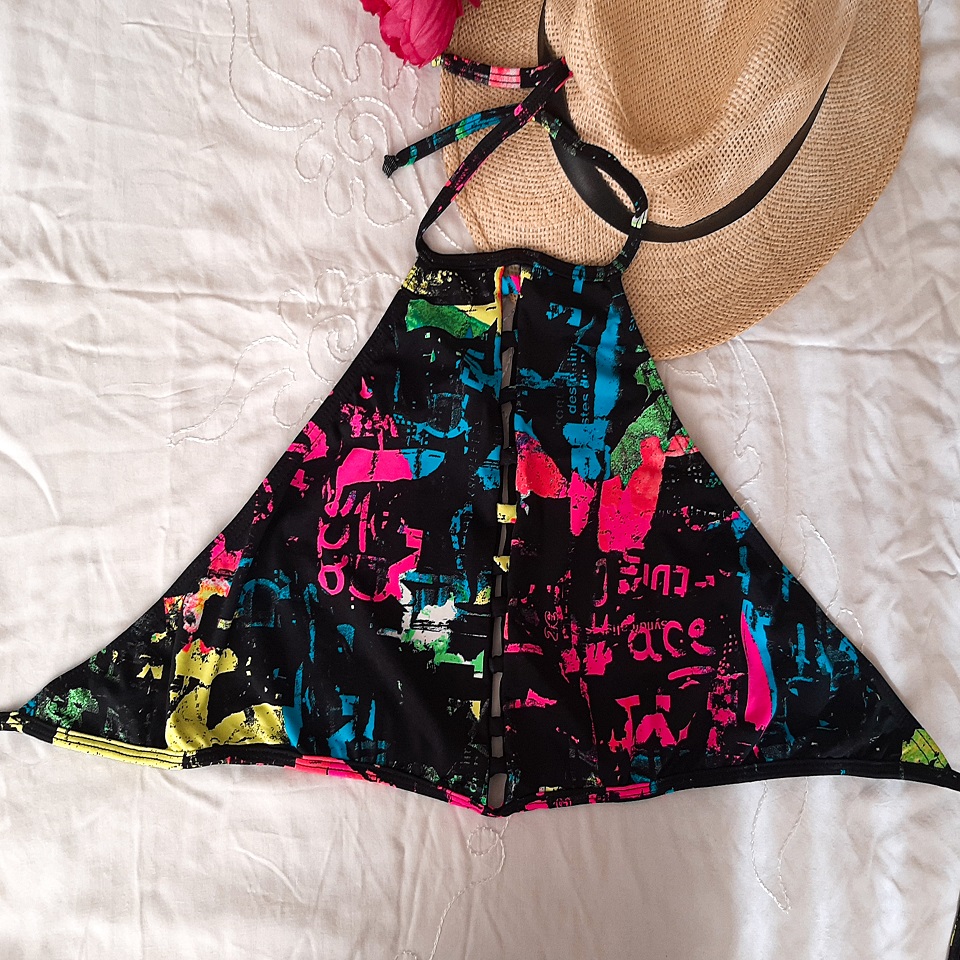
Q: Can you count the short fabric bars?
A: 10